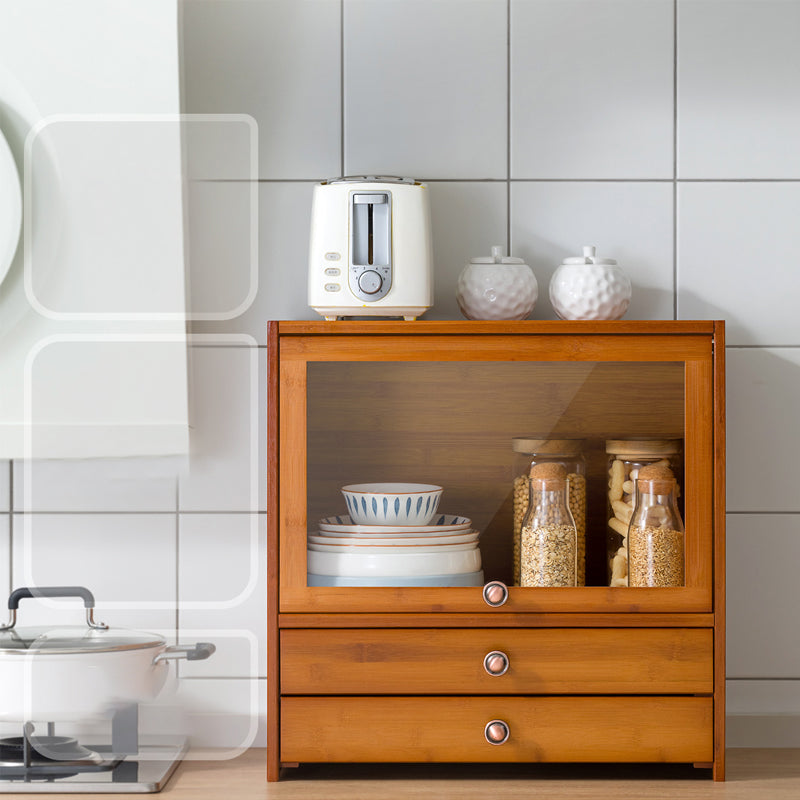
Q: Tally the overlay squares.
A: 3